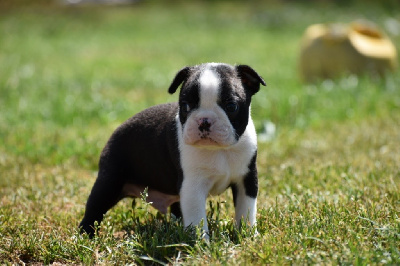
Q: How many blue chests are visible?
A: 0